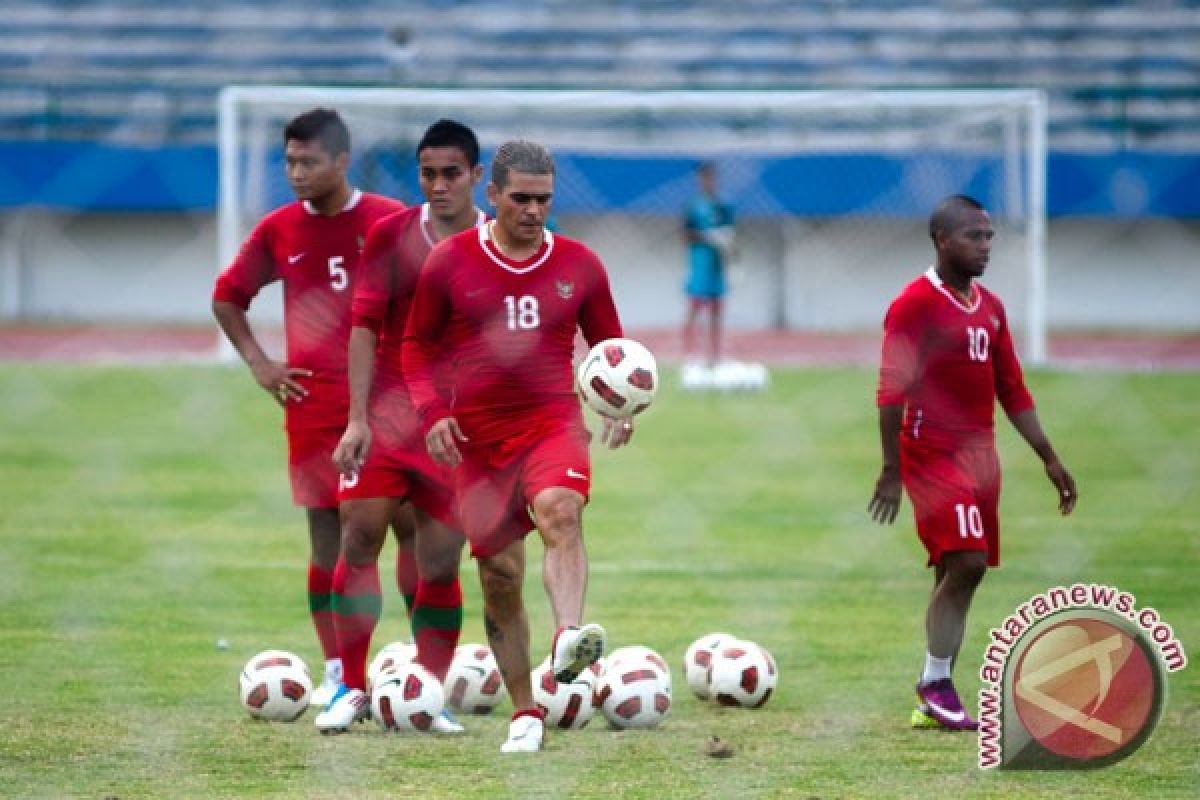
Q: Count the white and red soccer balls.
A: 10